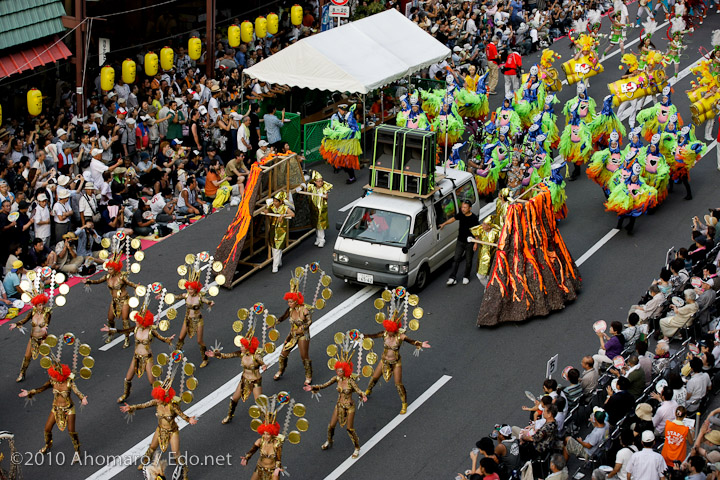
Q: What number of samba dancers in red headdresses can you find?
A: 11